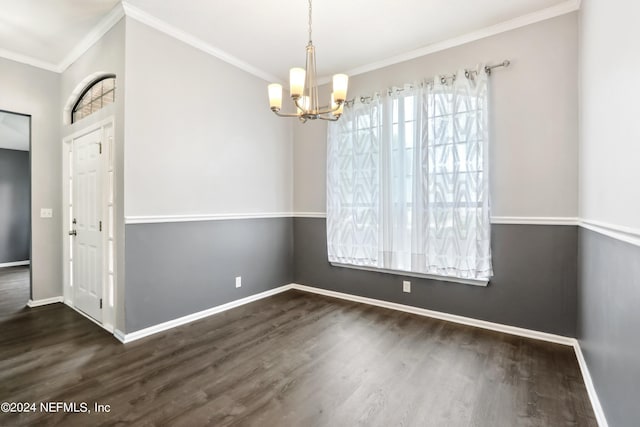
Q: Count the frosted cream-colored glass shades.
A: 5